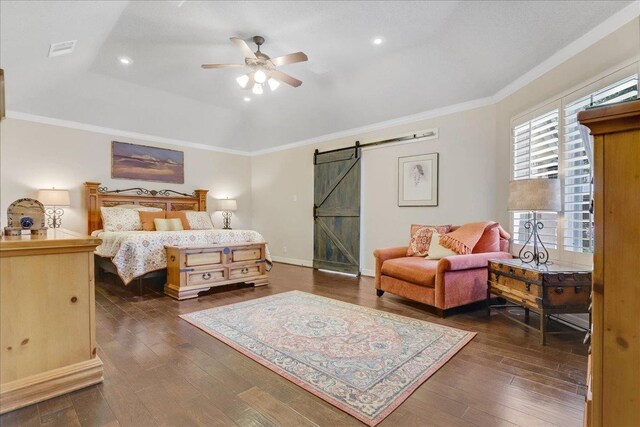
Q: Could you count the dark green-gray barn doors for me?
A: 1